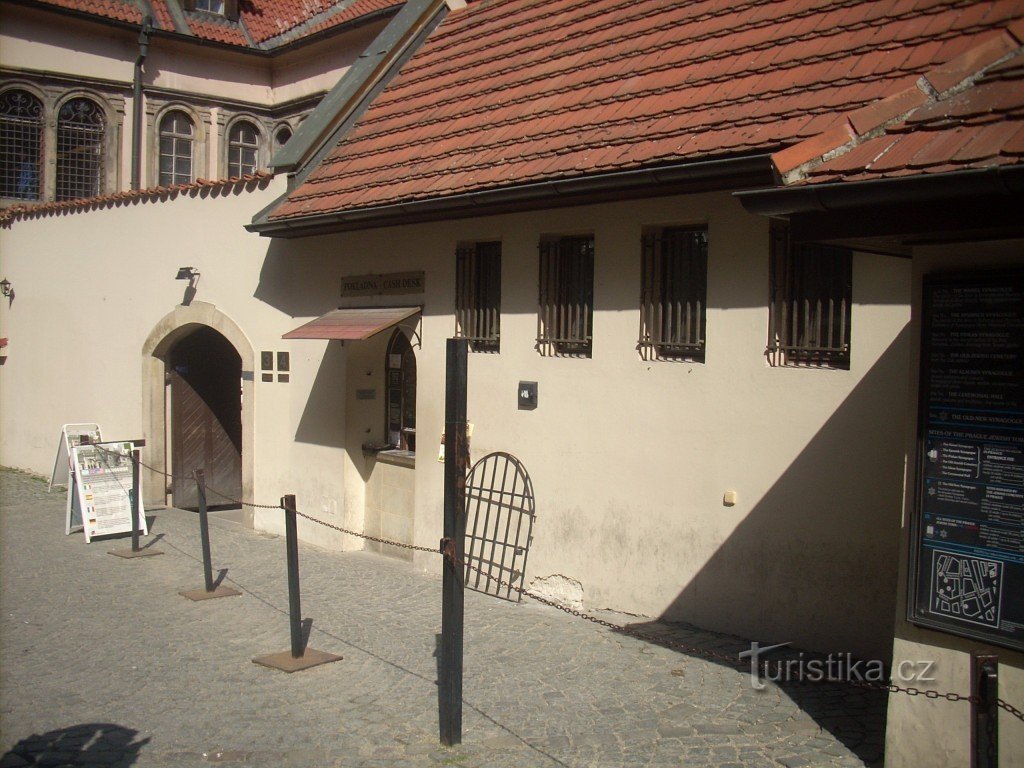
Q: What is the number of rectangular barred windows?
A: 4